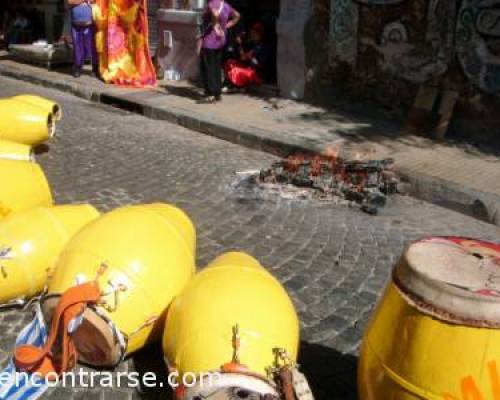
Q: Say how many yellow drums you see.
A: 8